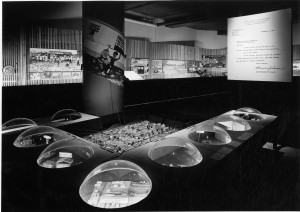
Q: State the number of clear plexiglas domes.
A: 9